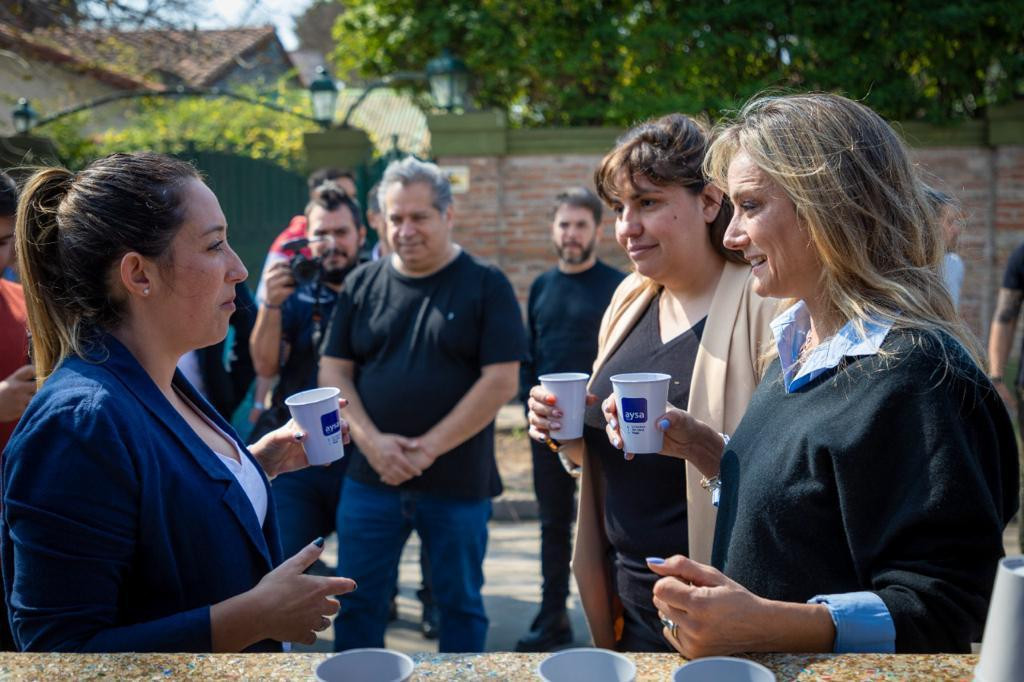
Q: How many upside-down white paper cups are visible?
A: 1